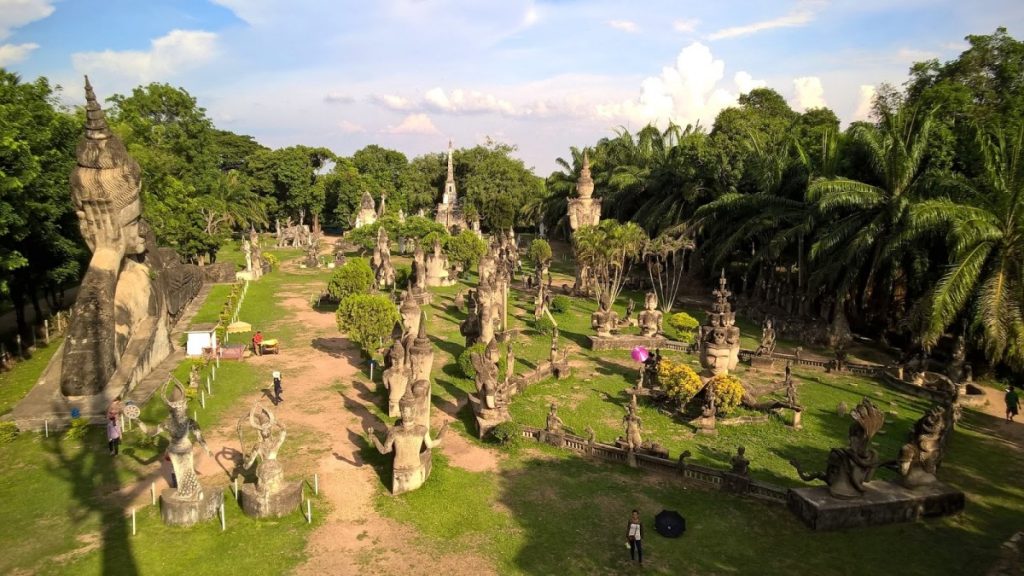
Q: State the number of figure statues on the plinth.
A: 2